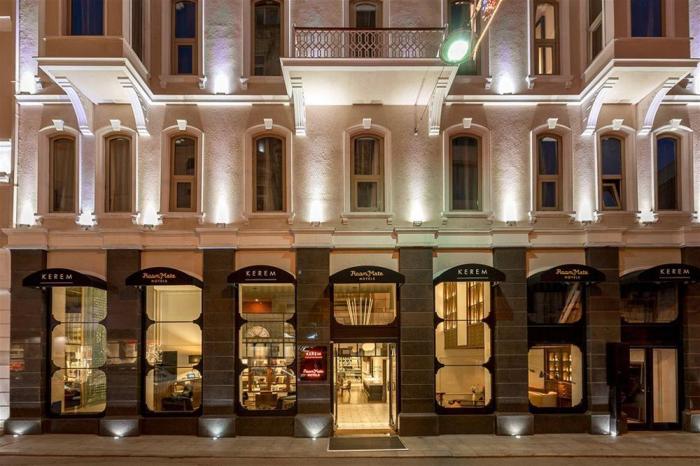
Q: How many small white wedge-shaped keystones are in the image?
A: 9